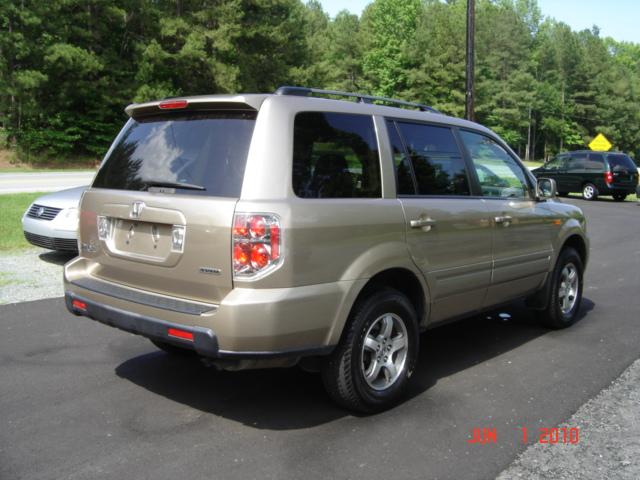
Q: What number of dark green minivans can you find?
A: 1